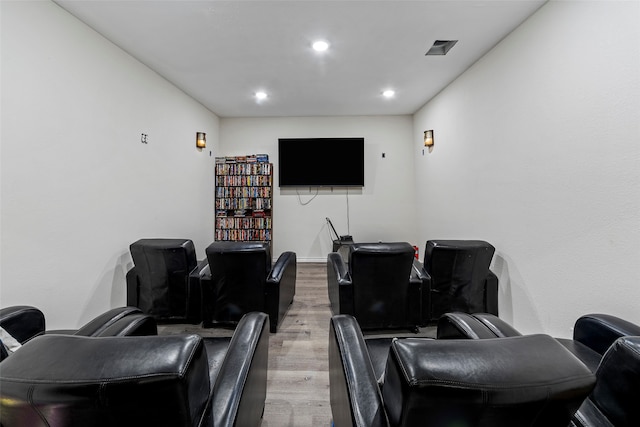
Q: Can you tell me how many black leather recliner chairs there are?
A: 8